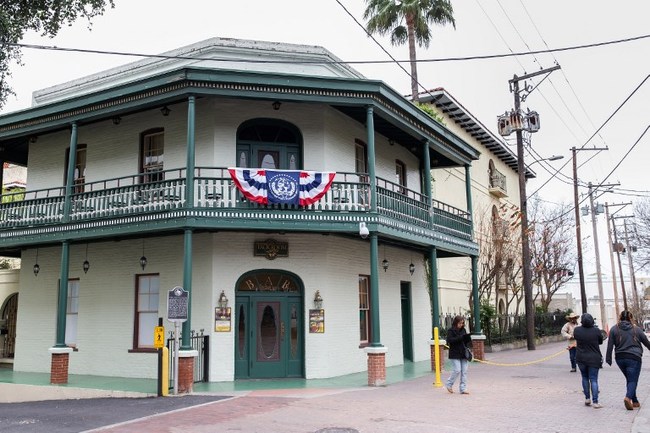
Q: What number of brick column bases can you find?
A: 5